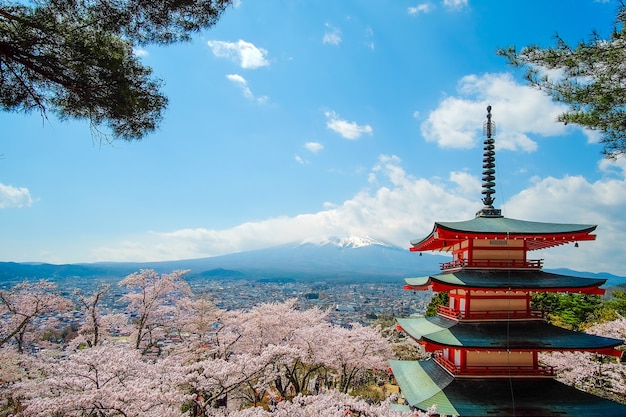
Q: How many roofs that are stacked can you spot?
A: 4